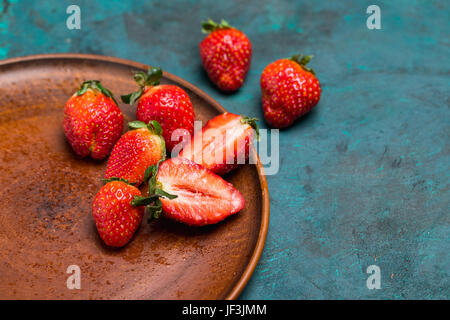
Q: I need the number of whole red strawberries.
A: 6